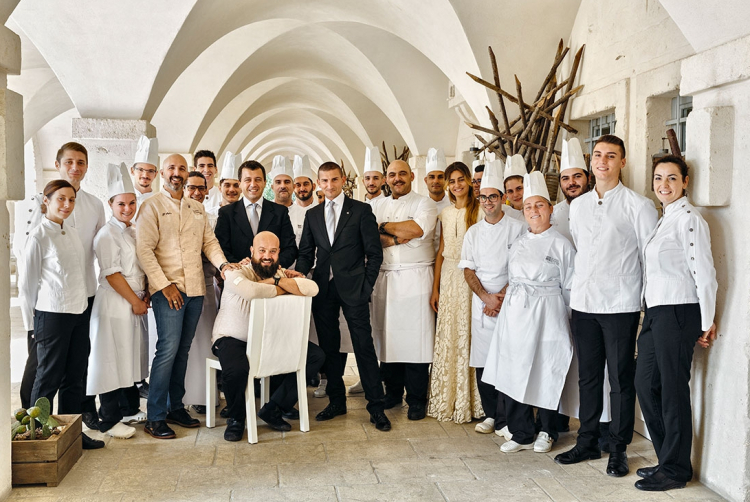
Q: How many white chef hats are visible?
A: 11